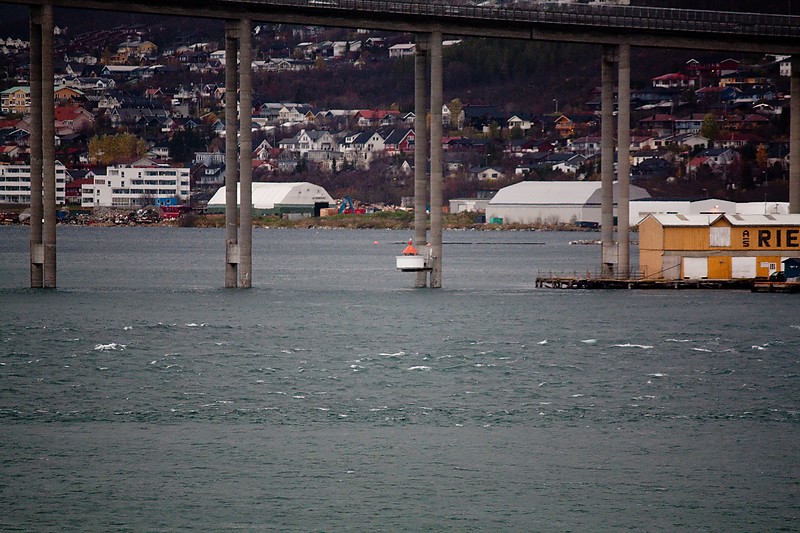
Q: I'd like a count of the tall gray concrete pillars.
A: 9